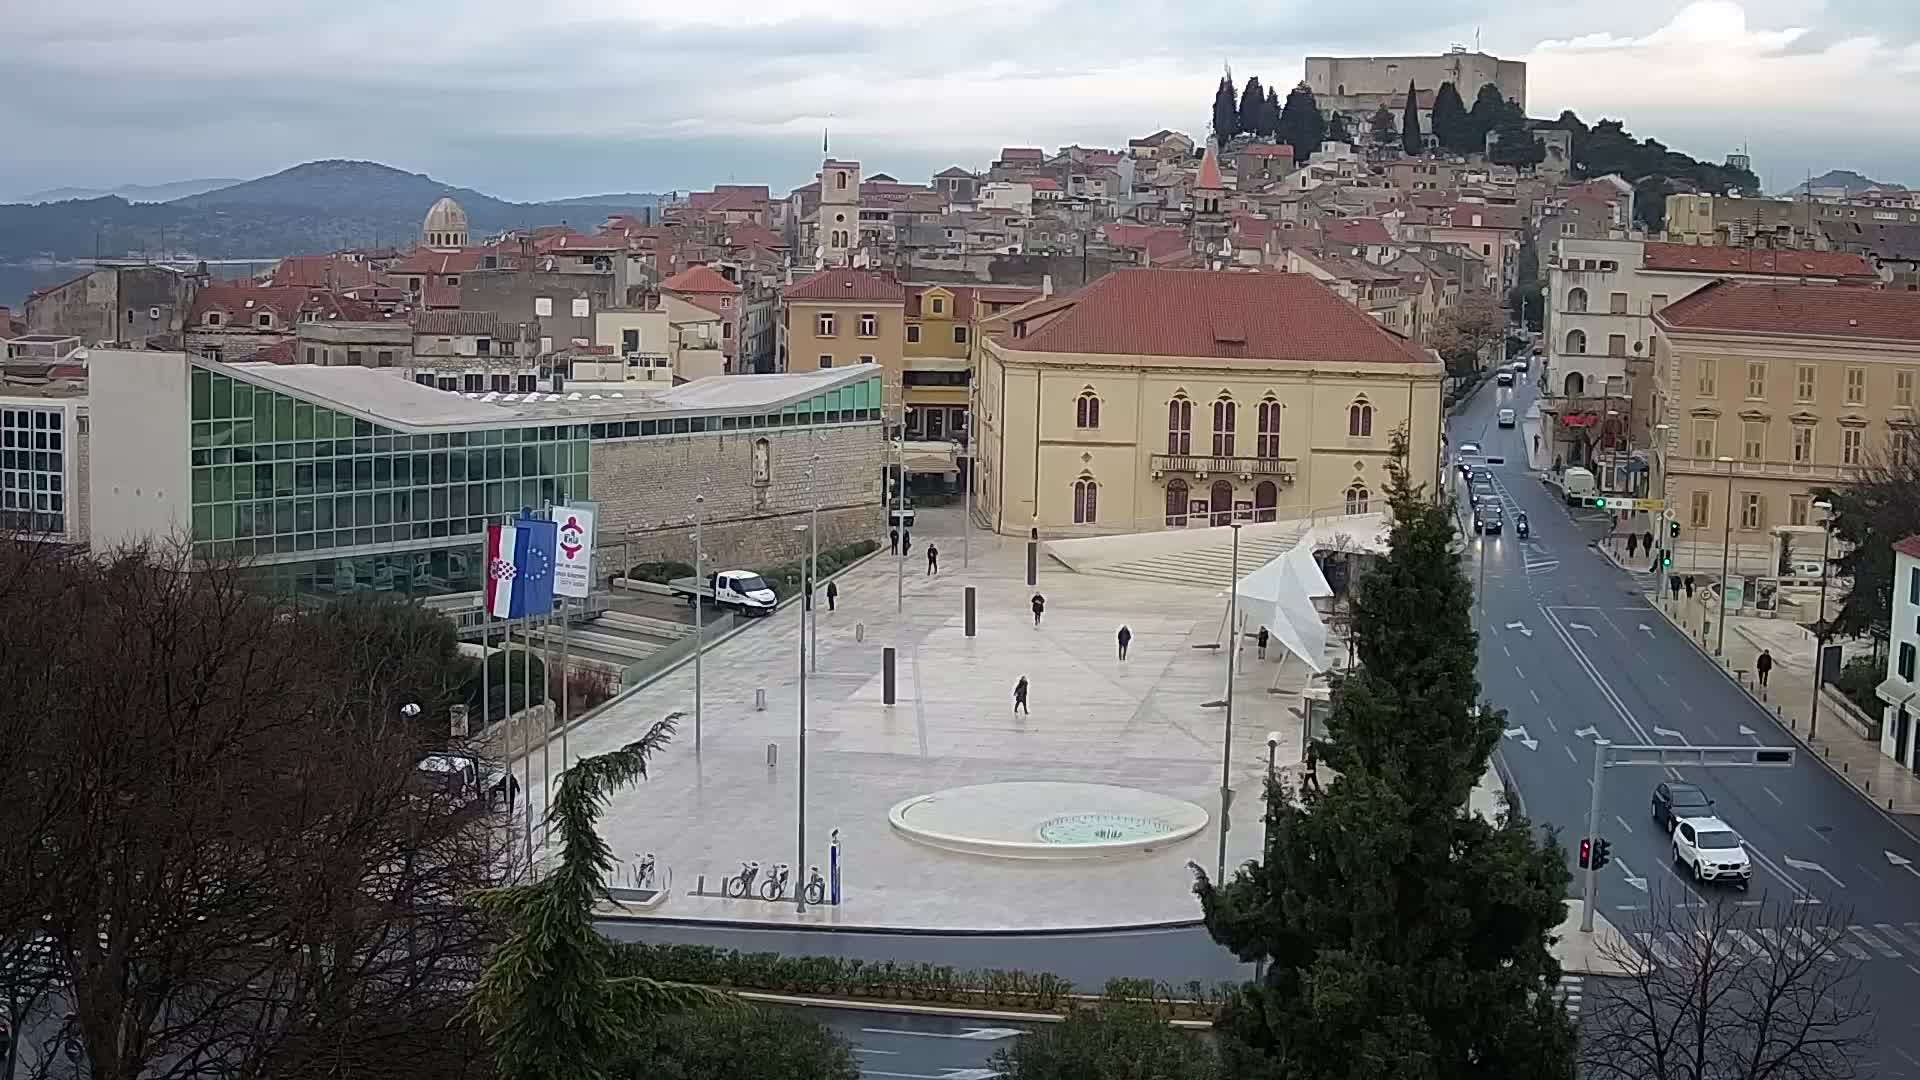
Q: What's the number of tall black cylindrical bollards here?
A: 3